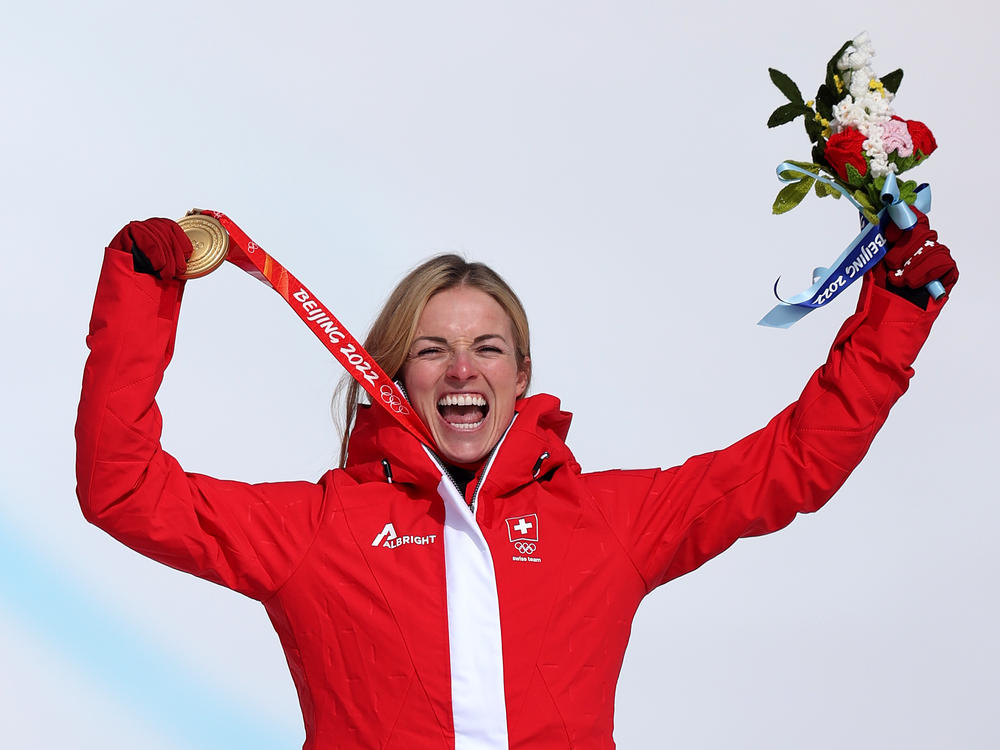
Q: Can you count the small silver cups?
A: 0